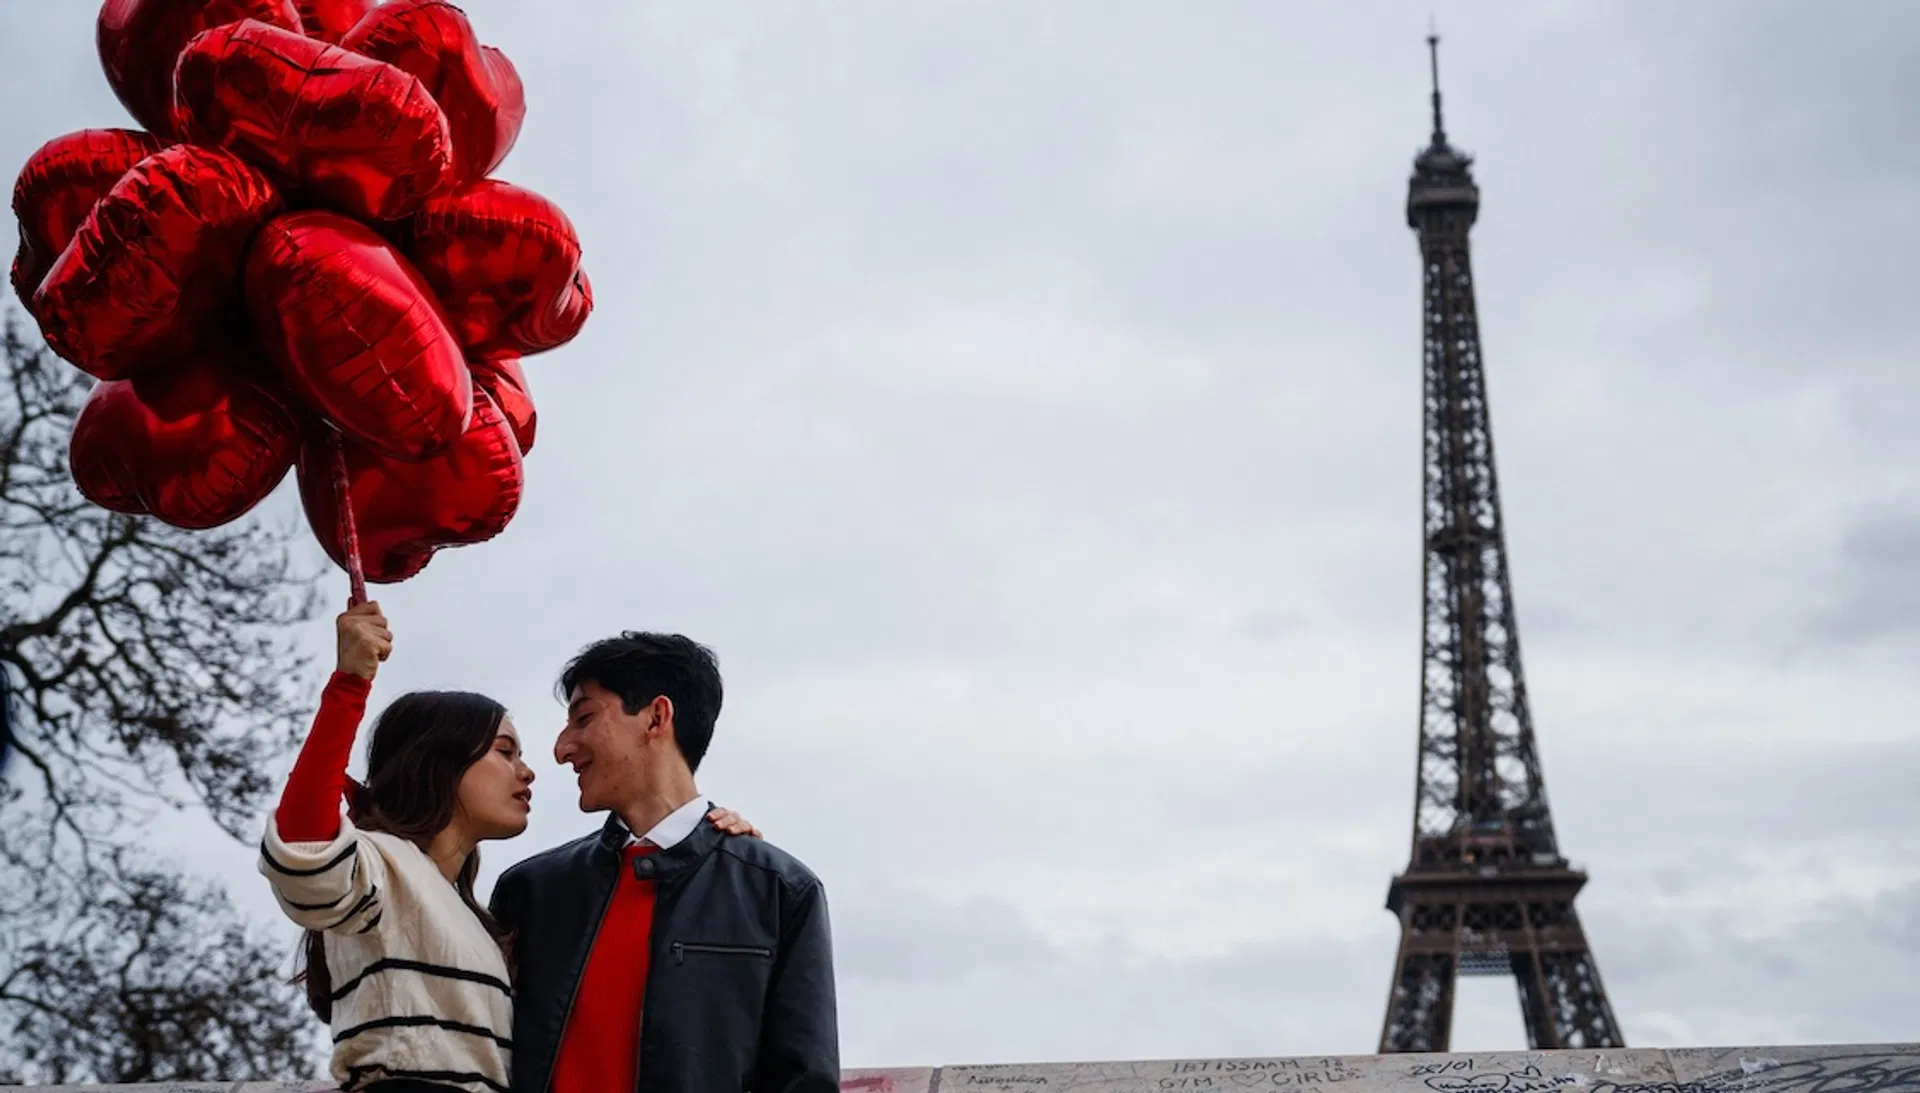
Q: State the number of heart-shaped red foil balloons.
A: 11